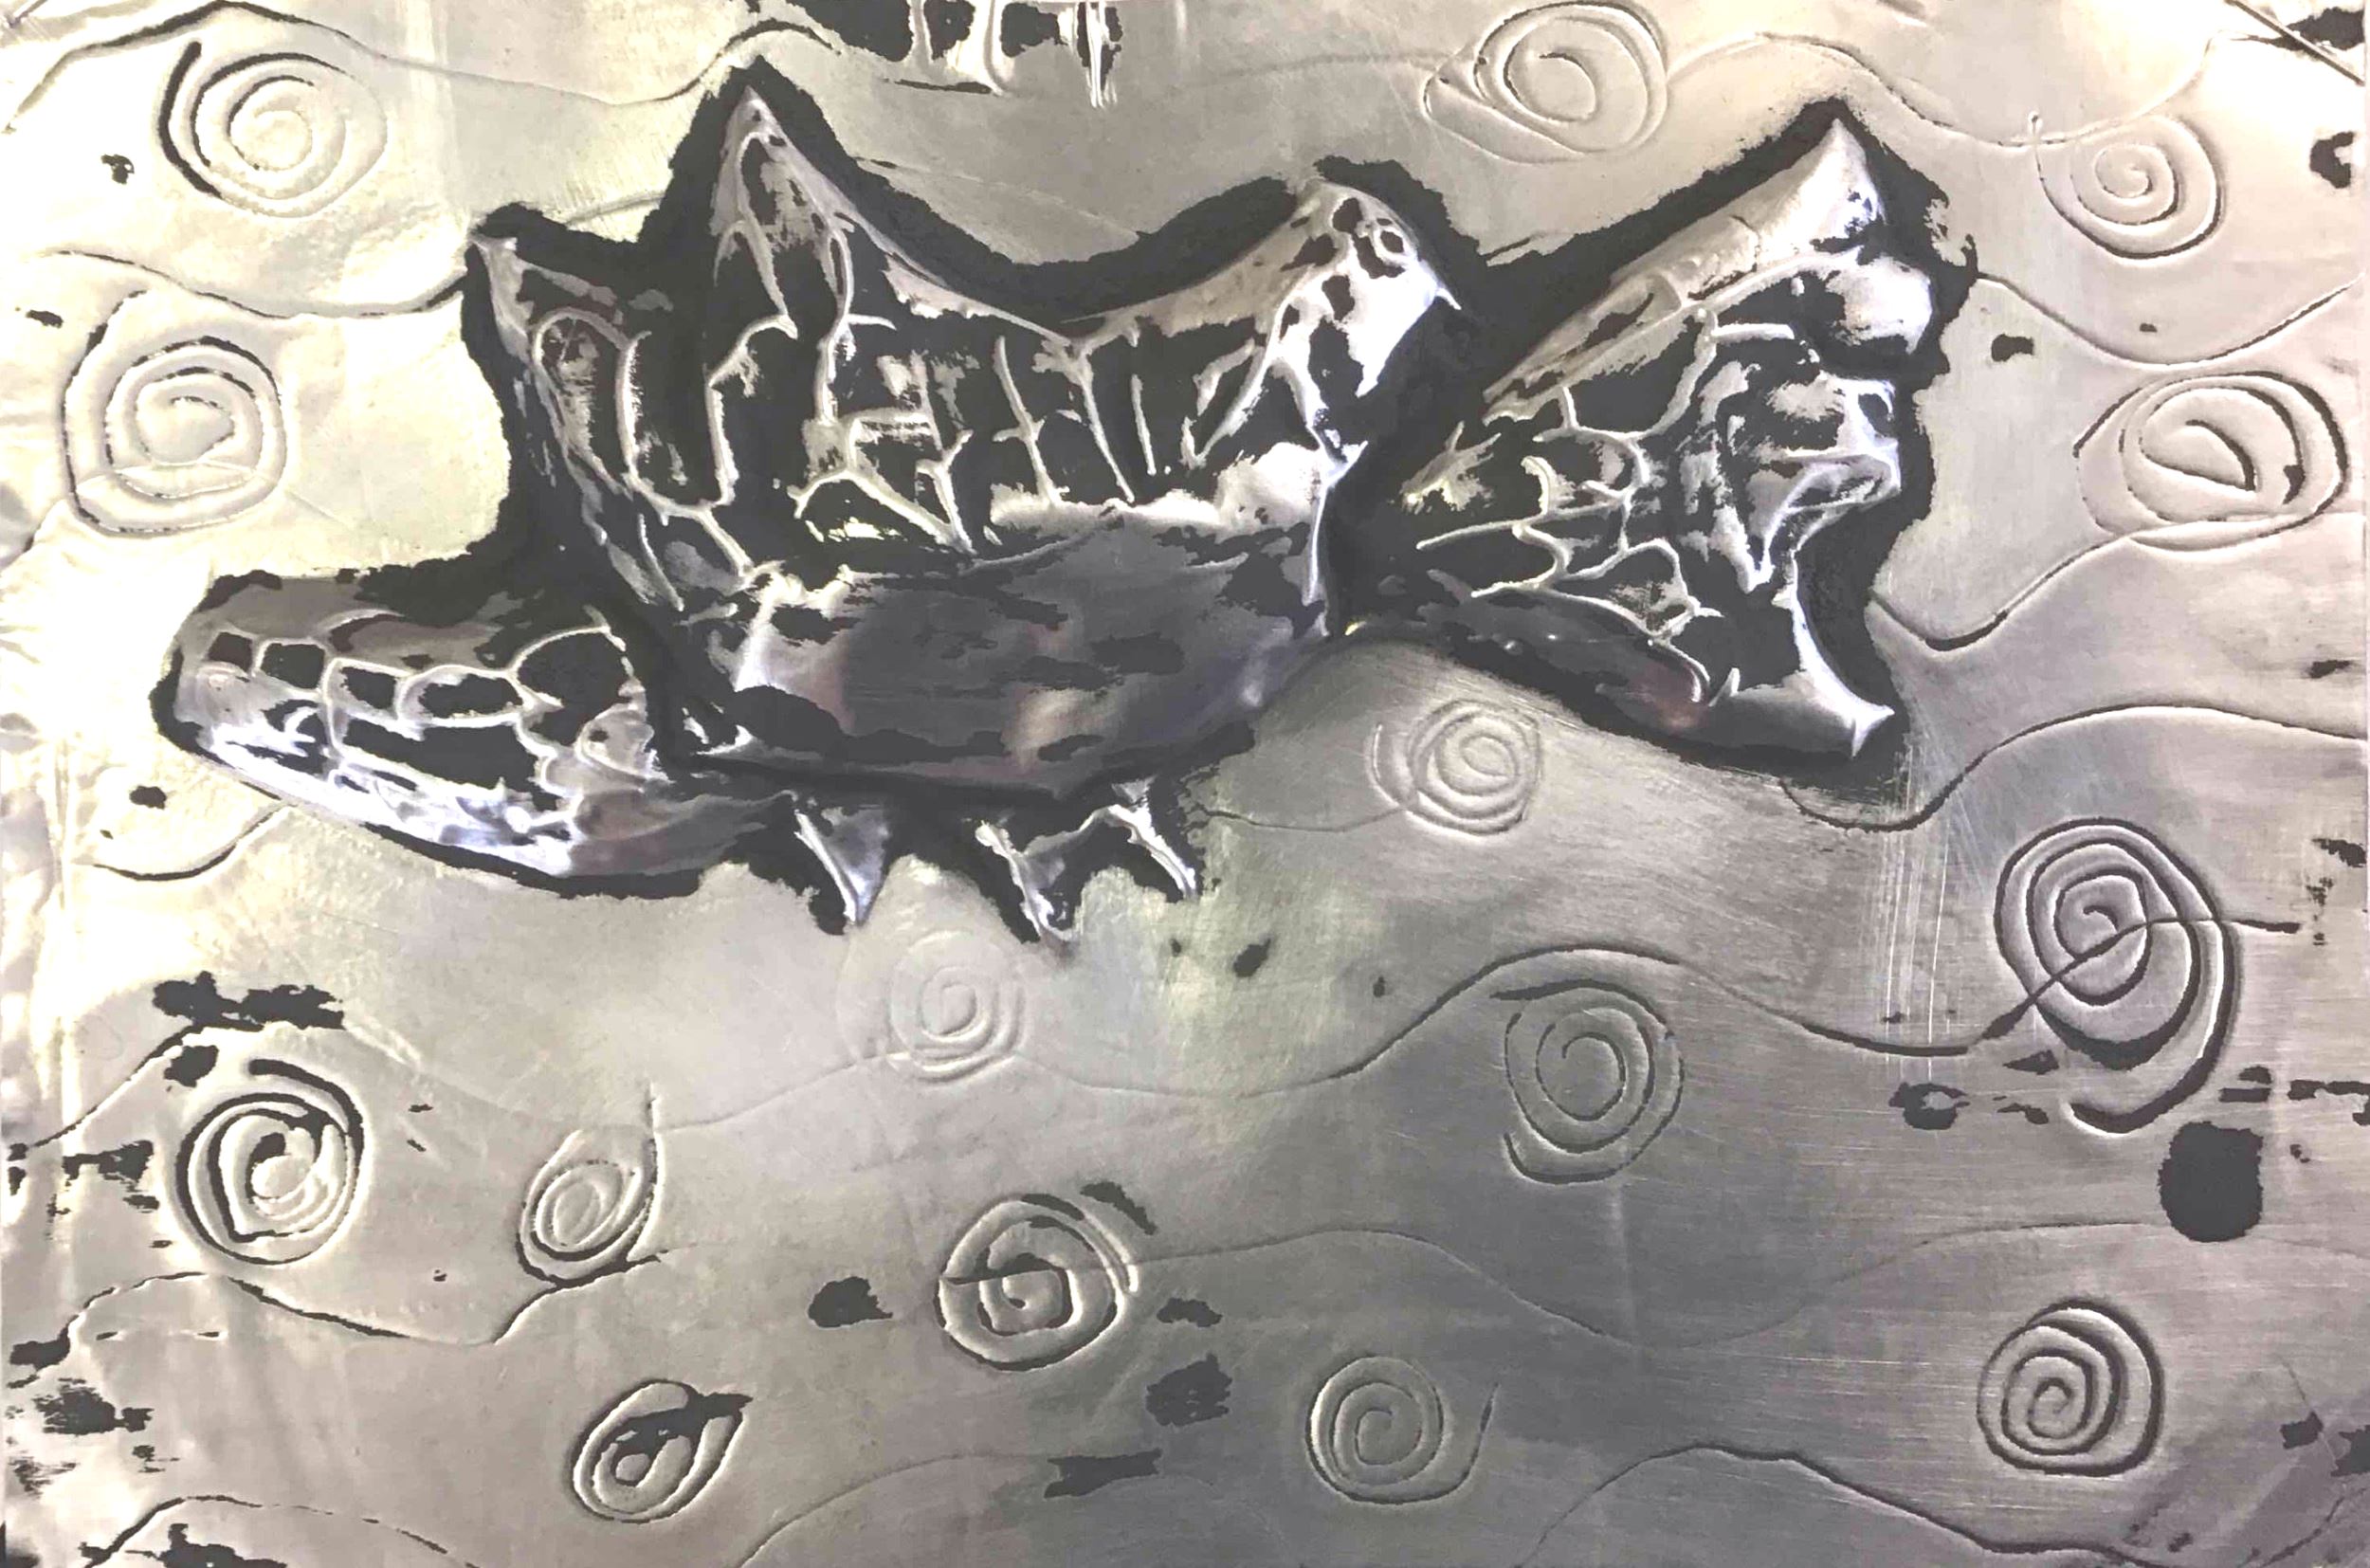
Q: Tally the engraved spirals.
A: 15